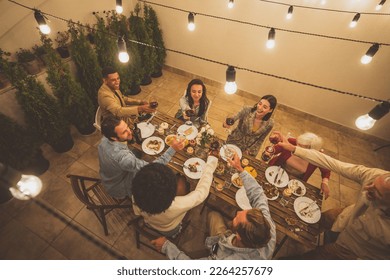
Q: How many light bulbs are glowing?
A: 13